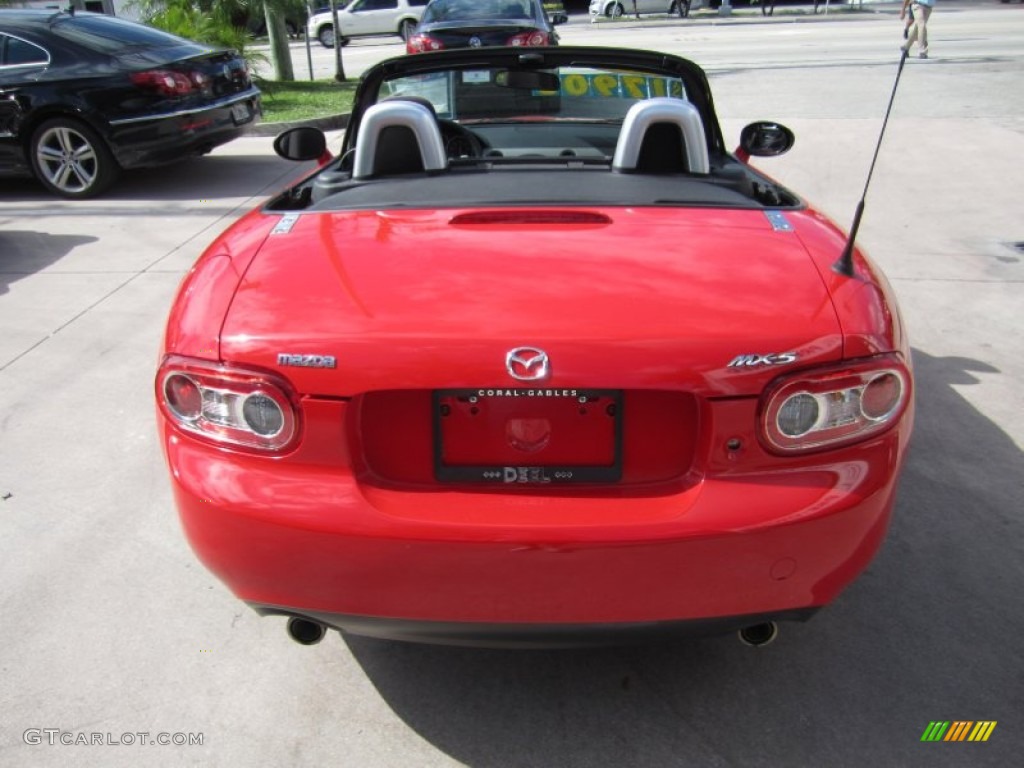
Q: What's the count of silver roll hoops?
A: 2